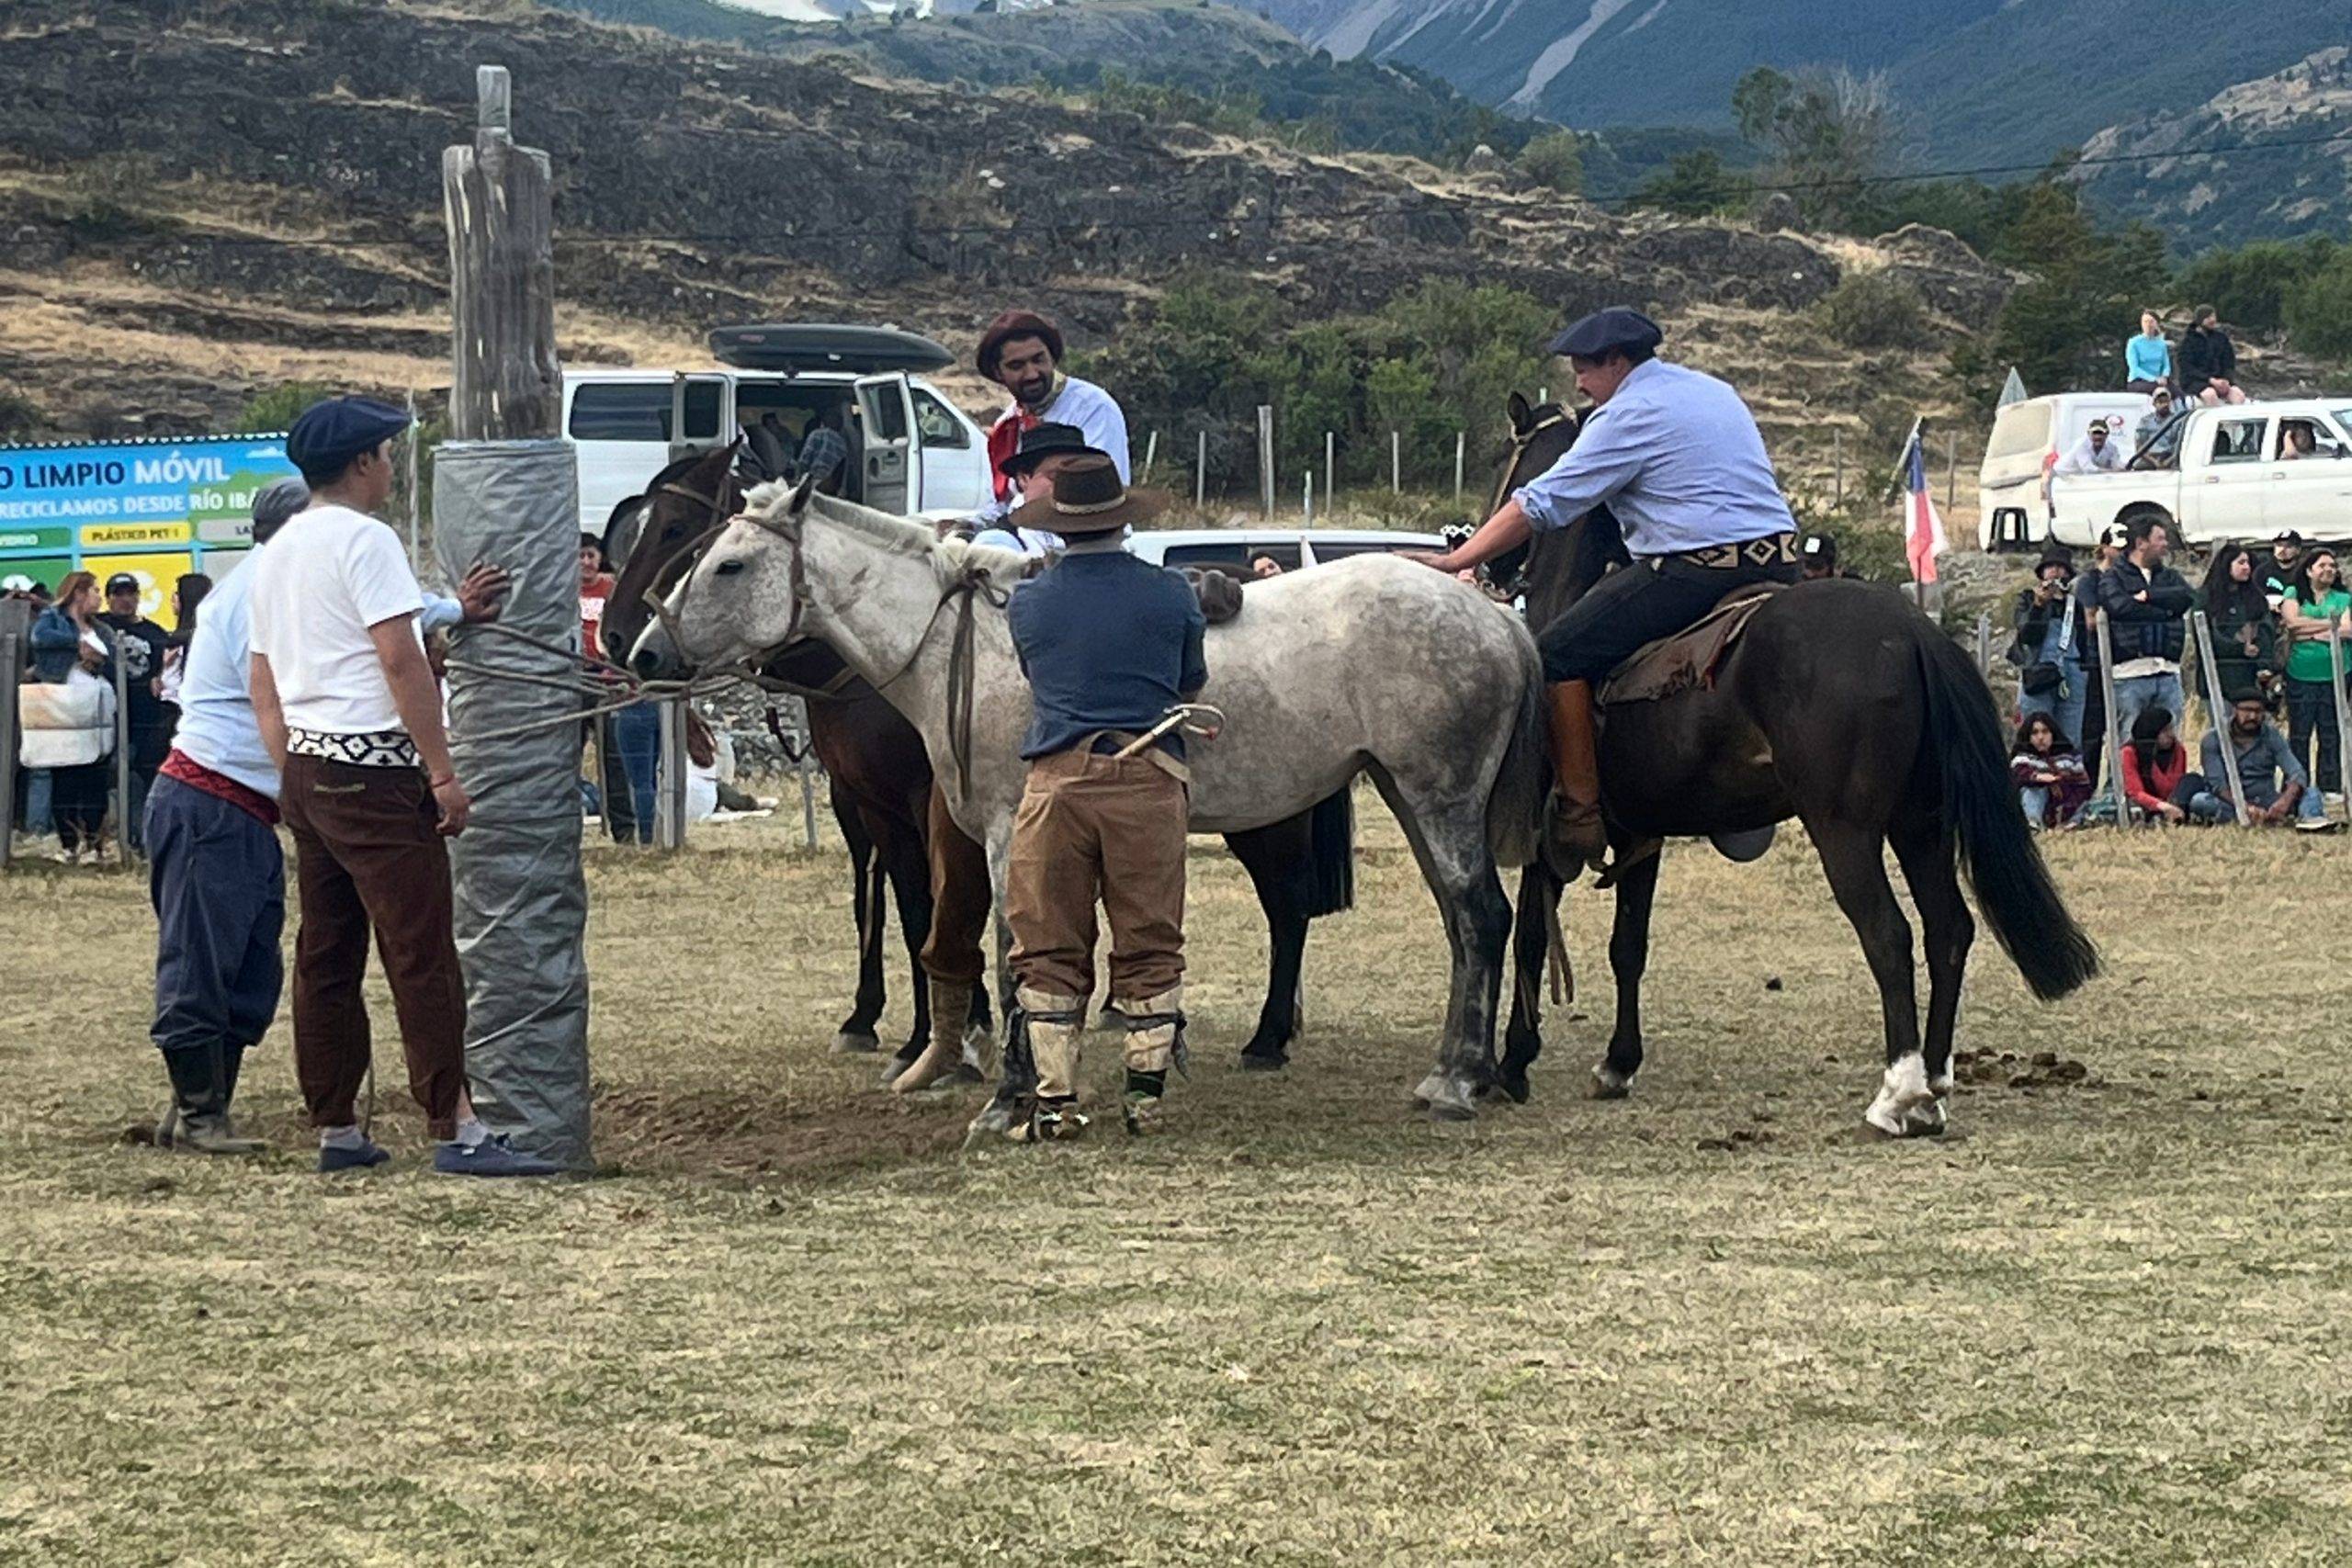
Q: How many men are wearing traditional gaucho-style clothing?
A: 6